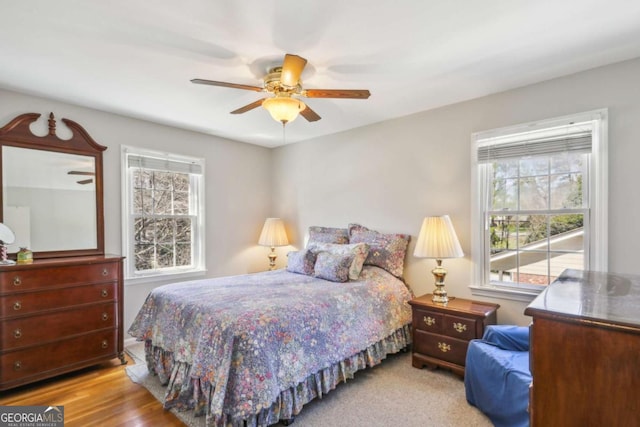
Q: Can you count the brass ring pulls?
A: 8